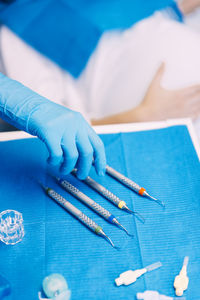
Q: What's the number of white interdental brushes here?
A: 3